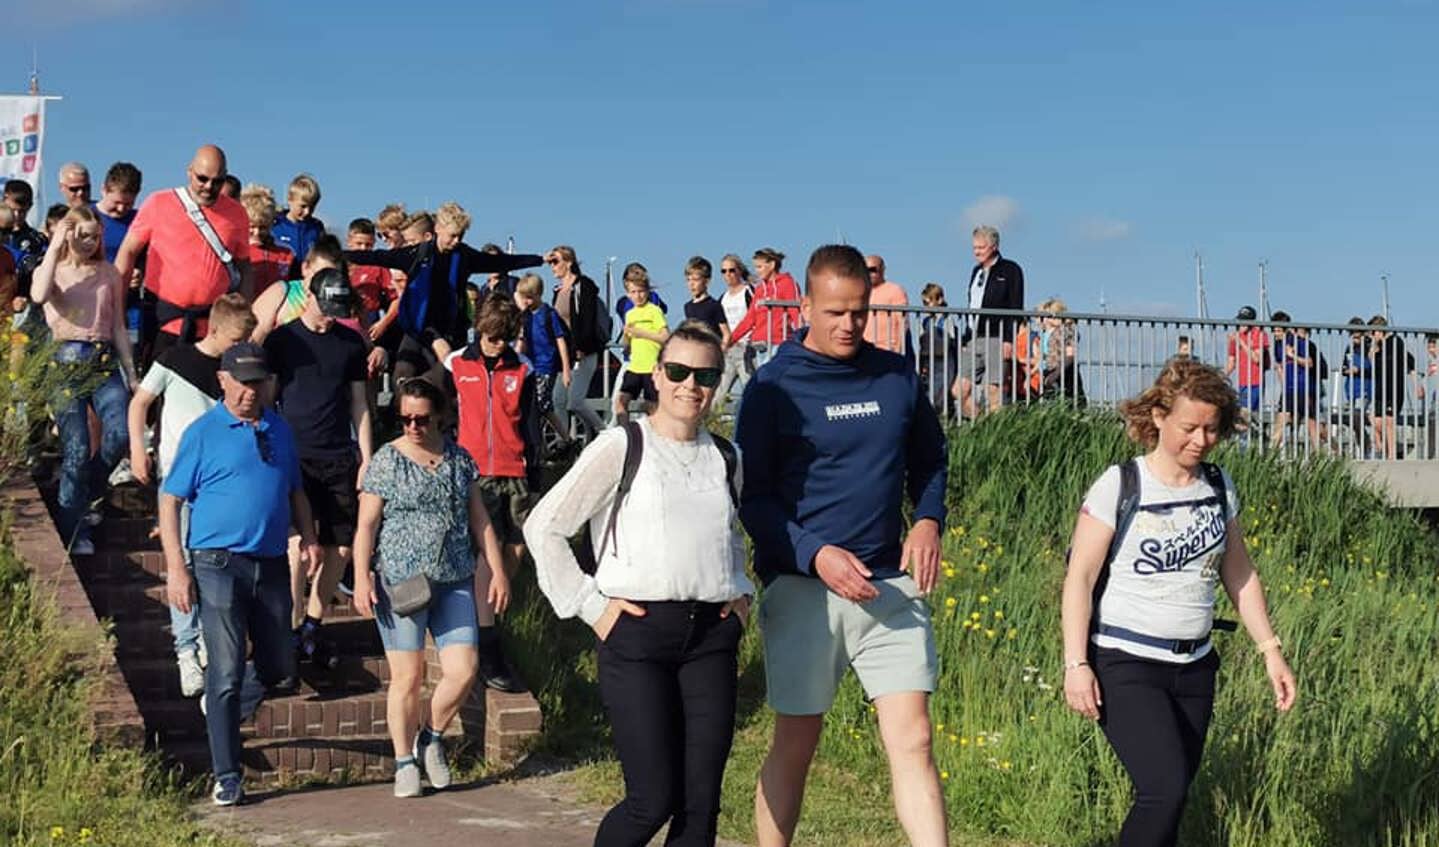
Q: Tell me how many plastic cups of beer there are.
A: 0